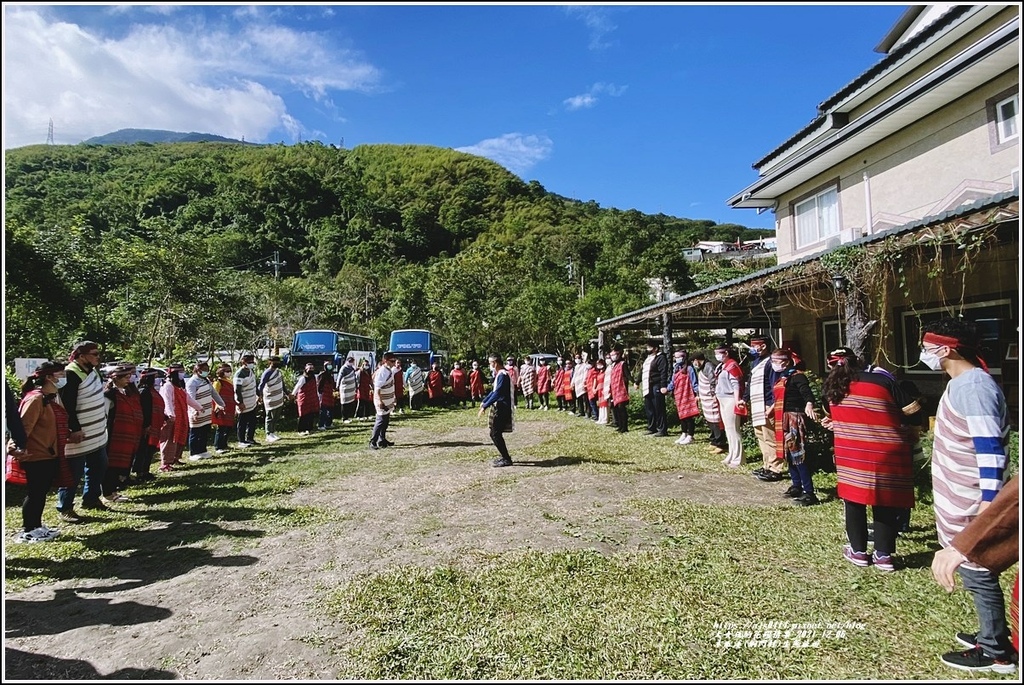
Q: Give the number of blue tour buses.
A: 2